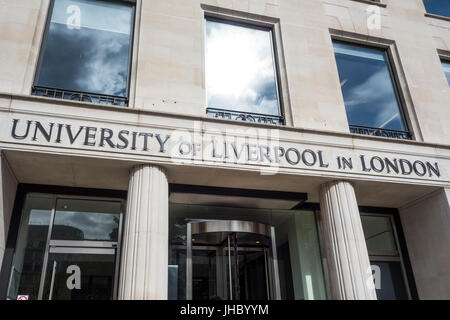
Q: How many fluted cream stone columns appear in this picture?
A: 2